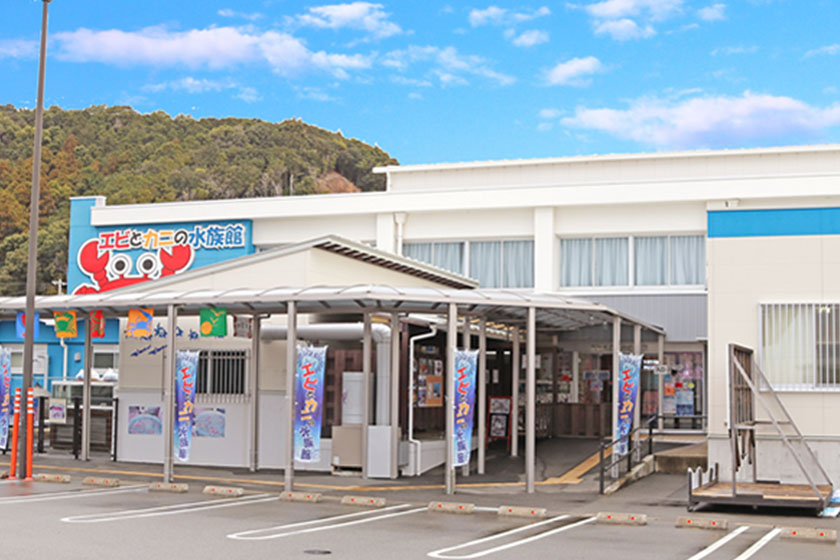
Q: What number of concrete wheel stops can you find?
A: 11